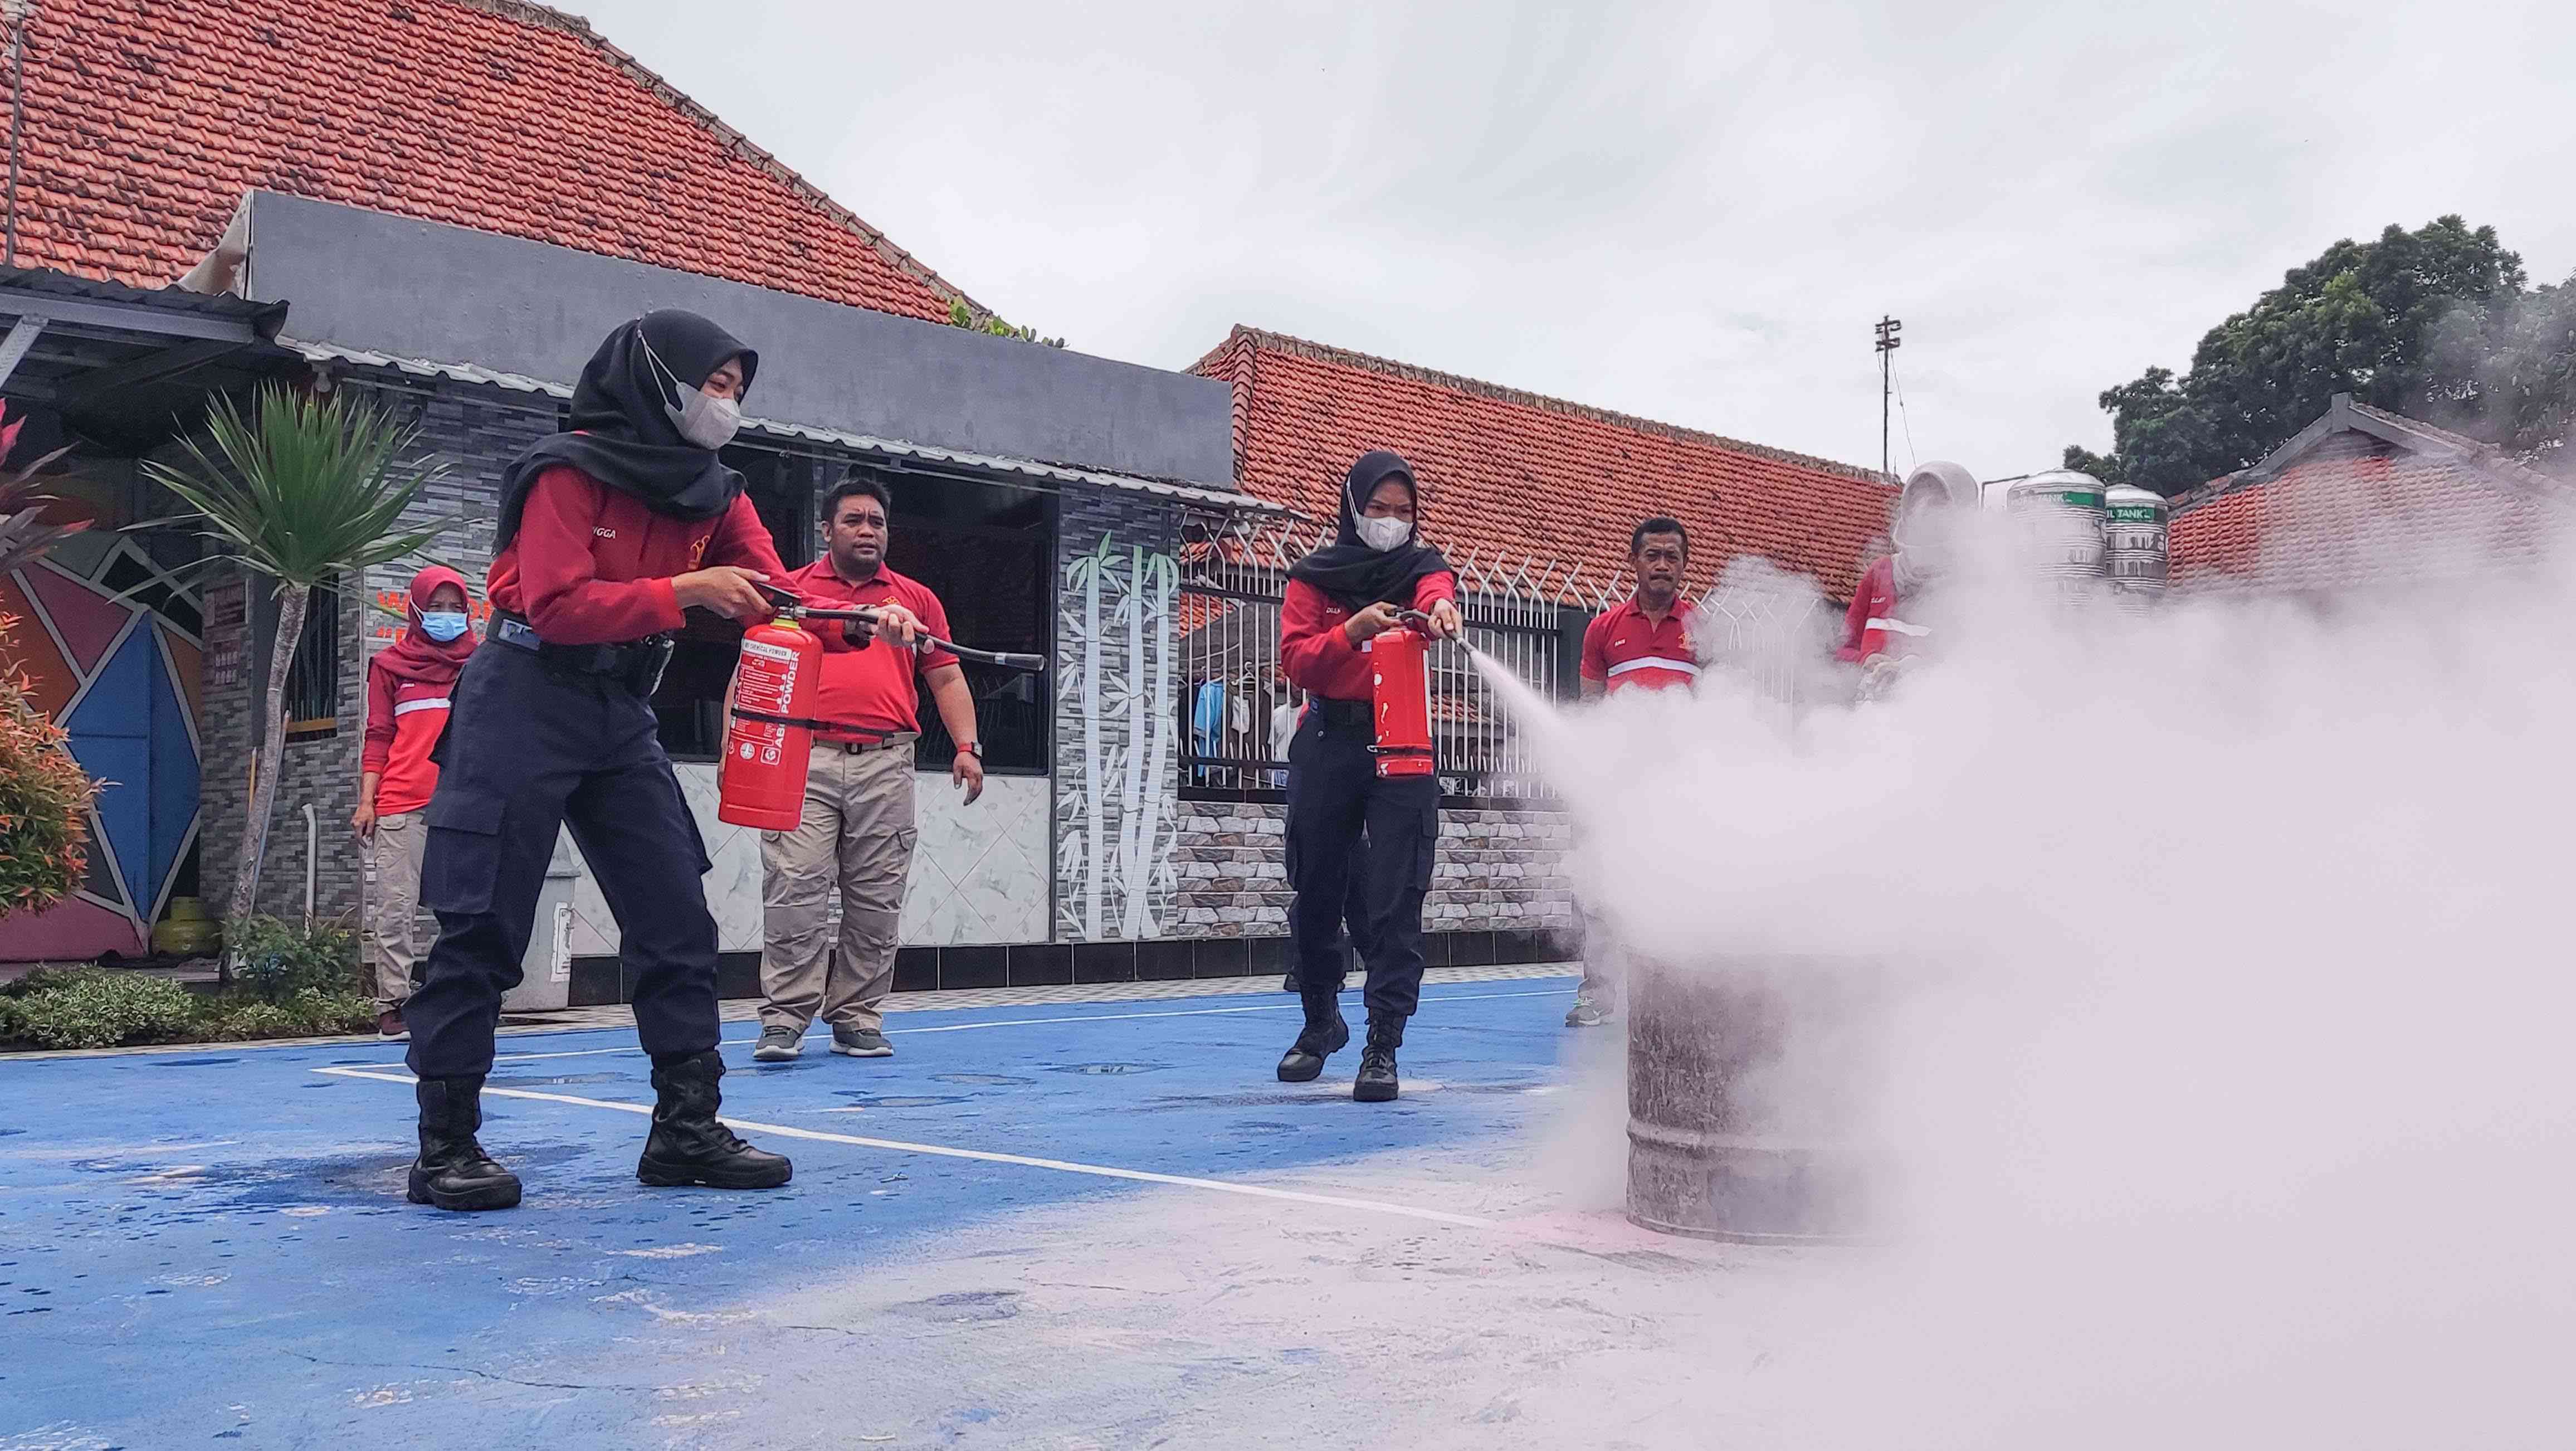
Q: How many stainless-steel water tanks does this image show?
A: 2